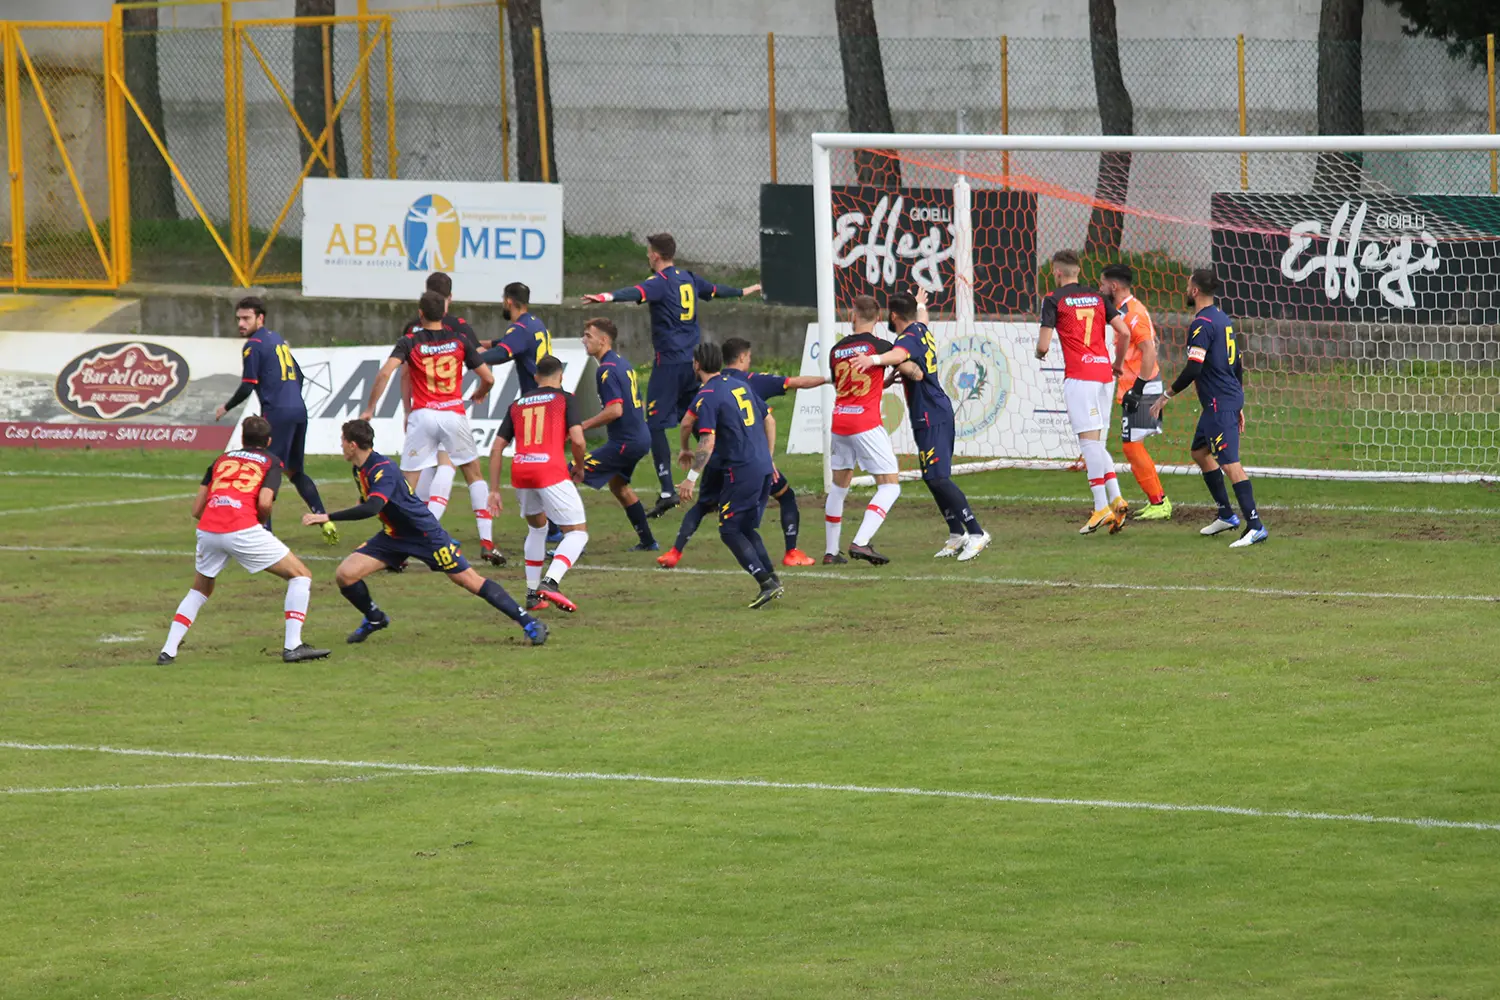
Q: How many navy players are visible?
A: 9